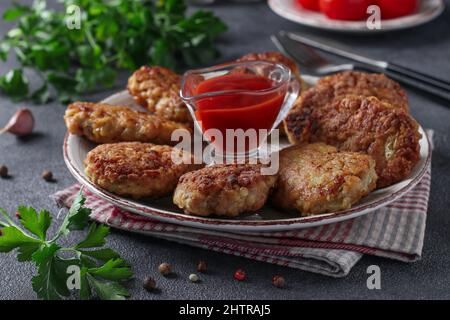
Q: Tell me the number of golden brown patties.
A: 8